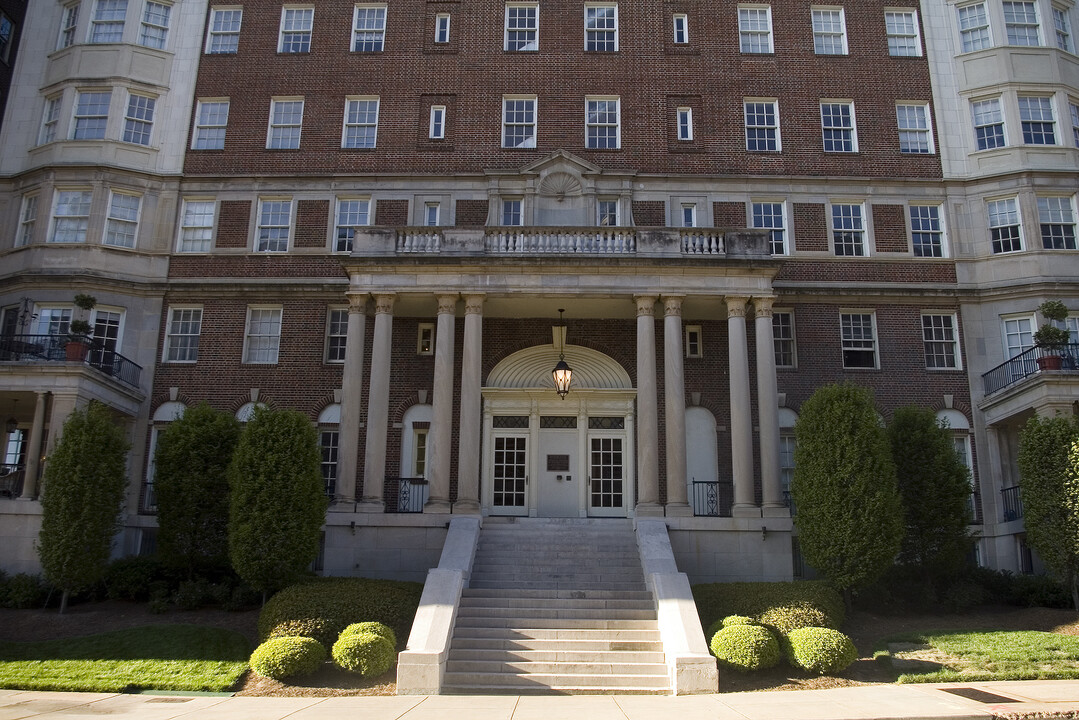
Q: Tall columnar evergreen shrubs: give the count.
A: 6